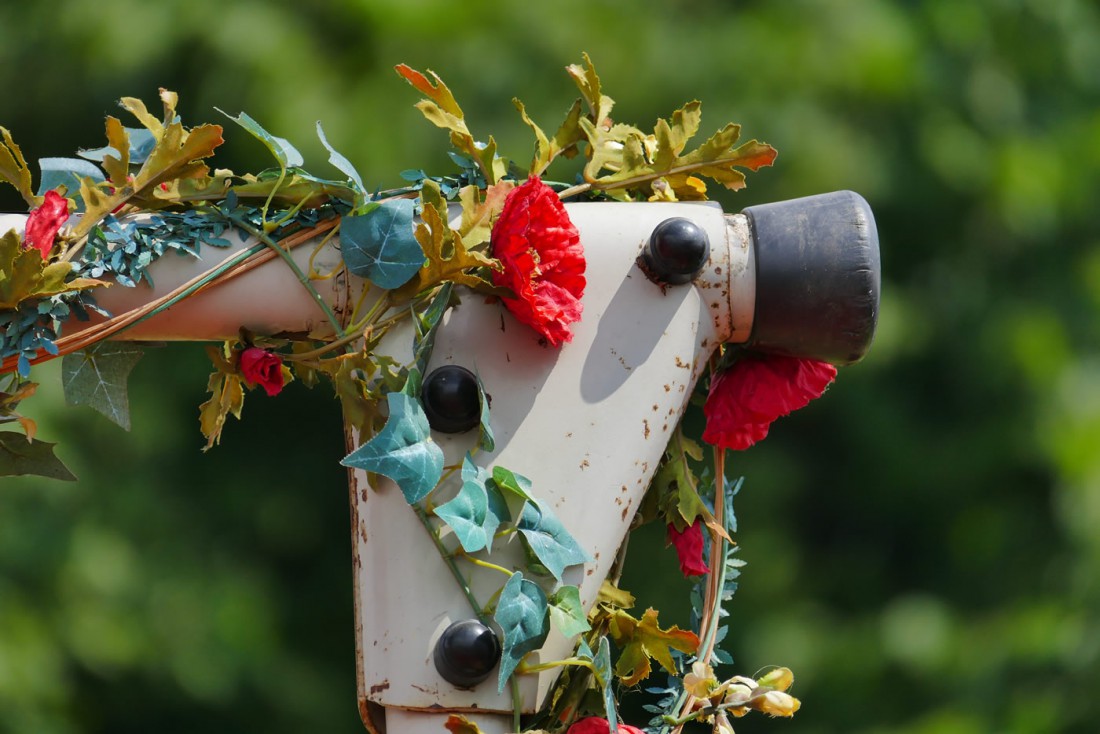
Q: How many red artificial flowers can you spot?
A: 6